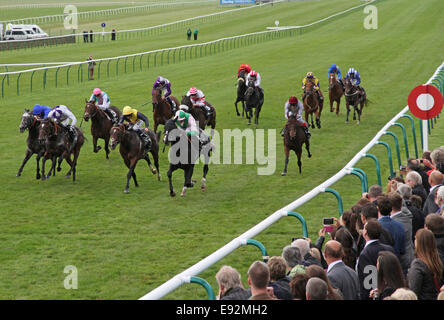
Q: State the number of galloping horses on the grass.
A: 13